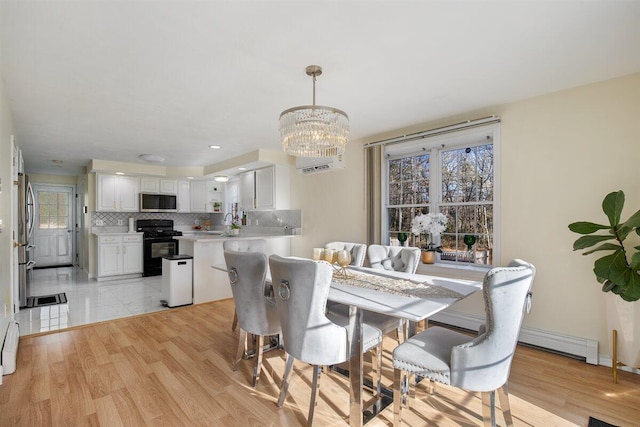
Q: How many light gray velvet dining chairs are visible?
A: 6